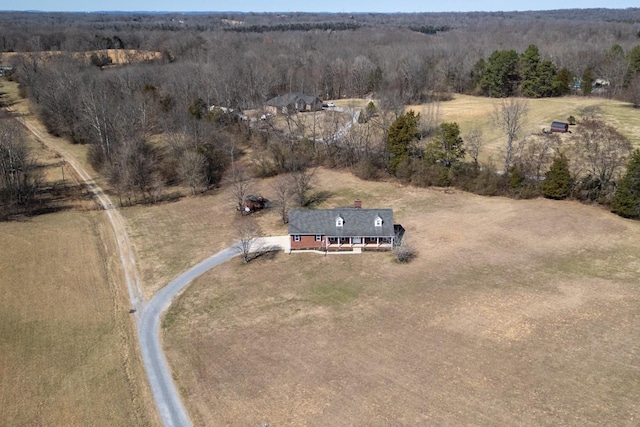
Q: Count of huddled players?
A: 0